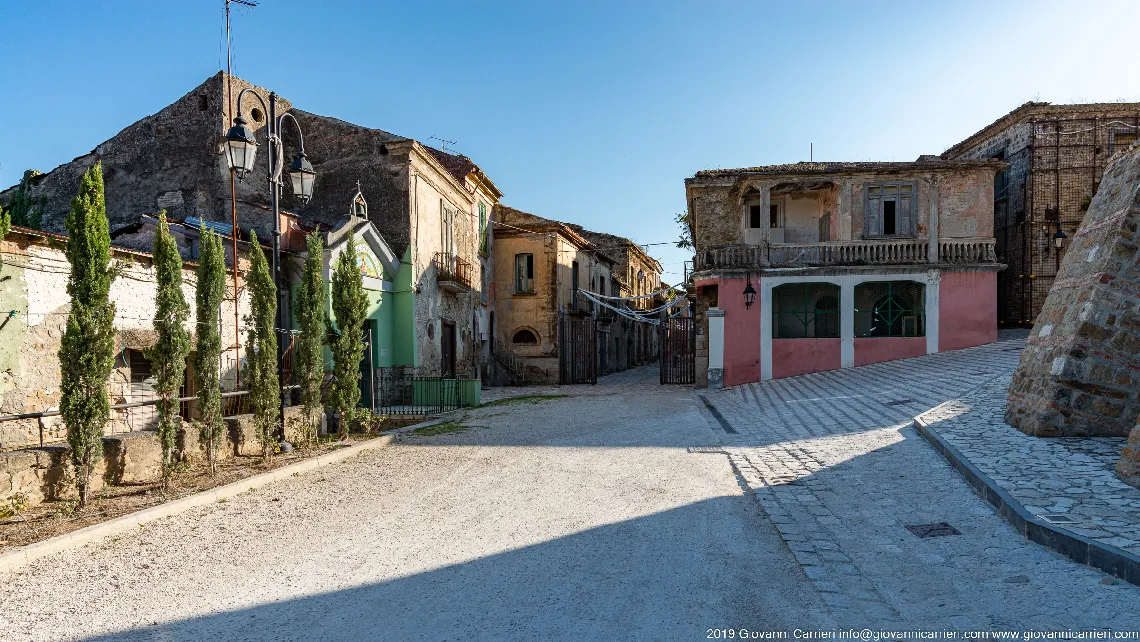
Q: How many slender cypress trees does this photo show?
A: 6